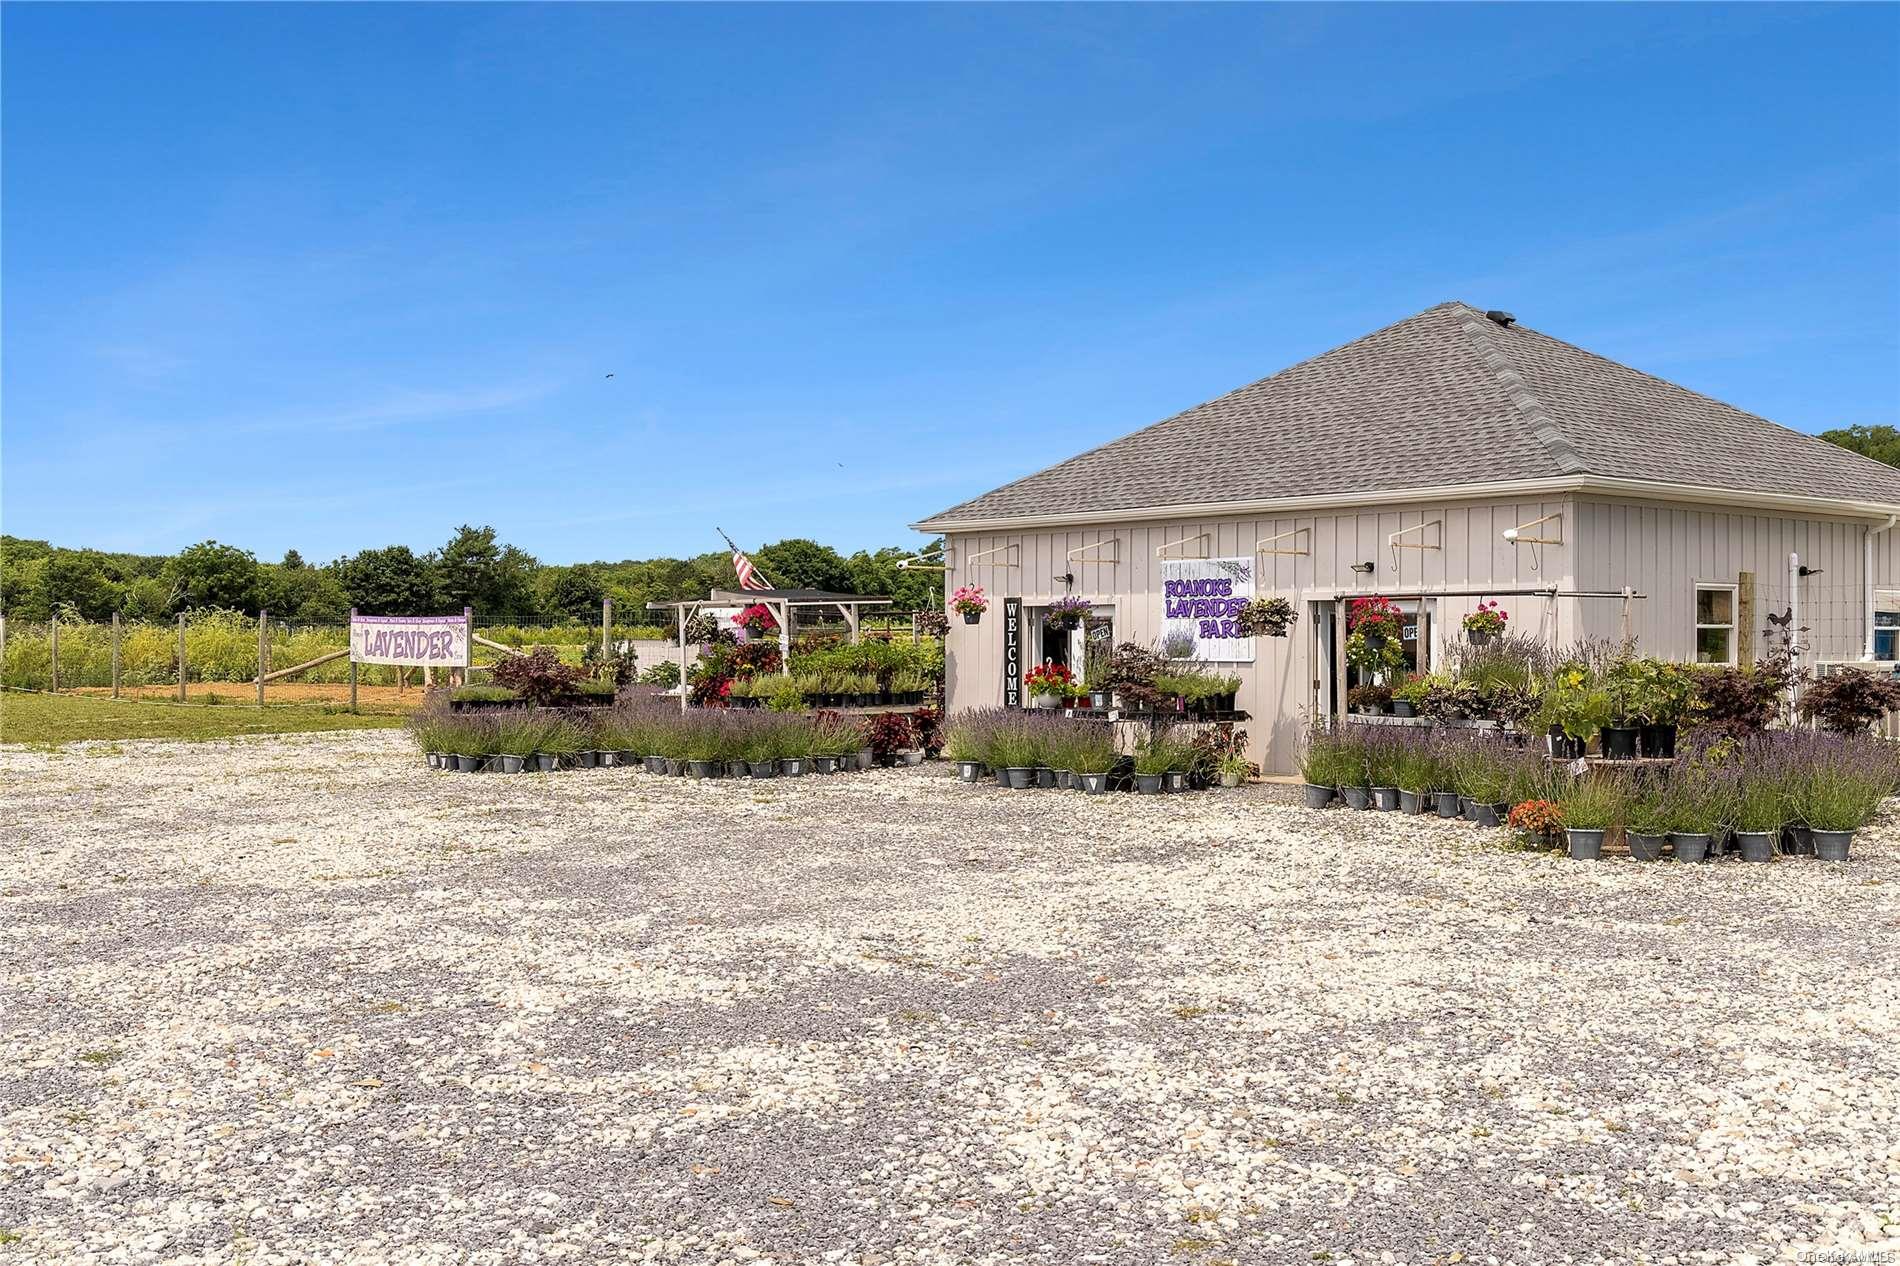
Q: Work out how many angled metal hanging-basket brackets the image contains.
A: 7